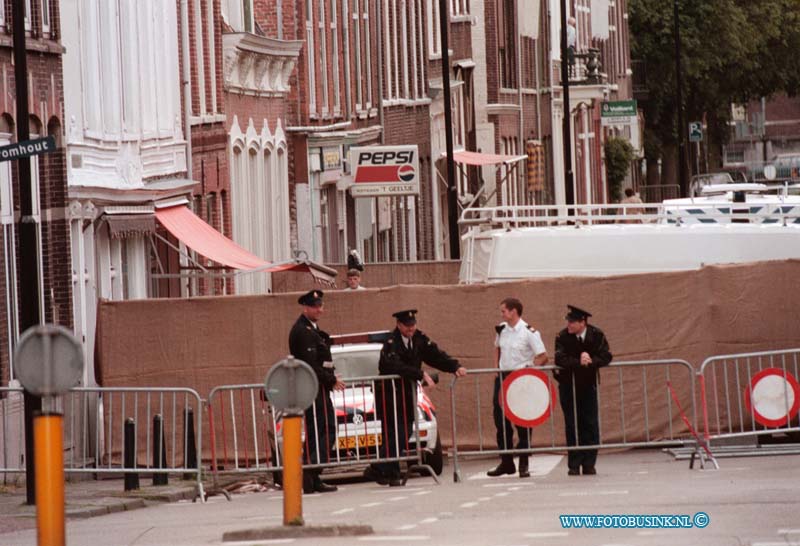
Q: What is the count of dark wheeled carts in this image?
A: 0